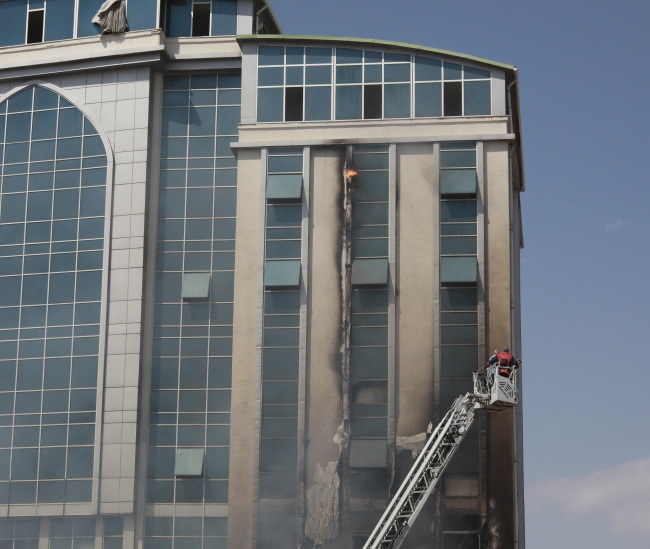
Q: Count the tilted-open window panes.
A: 8